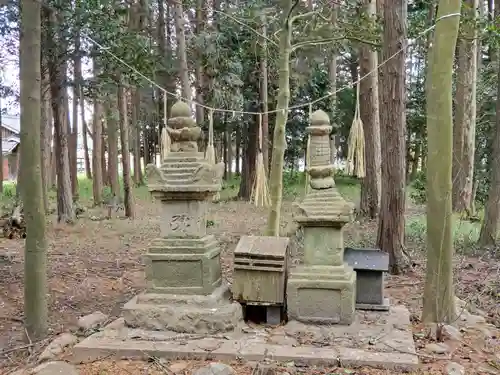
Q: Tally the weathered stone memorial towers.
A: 2